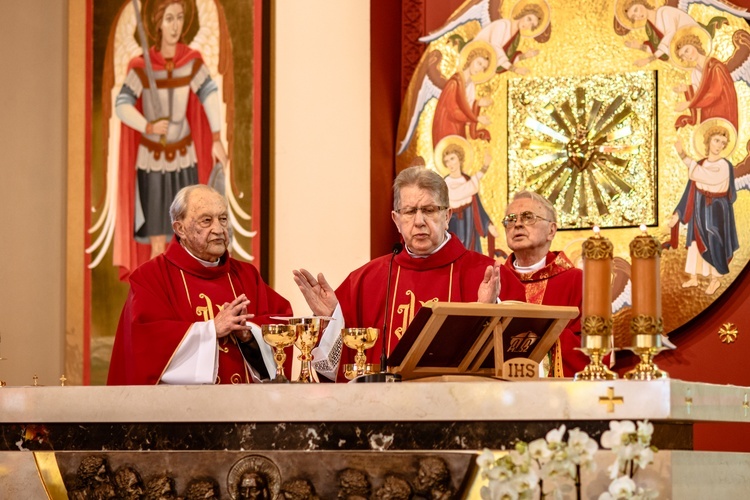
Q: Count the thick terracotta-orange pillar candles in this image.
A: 2